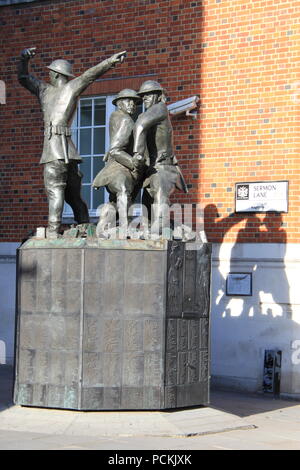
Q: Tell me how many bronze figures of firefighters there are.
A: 3